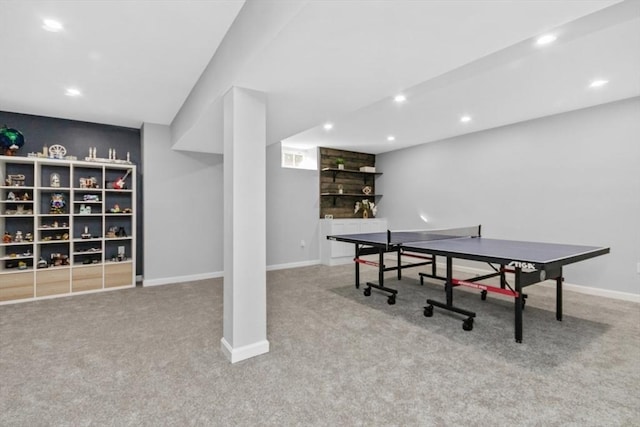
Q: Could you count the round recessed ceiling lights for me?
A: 8